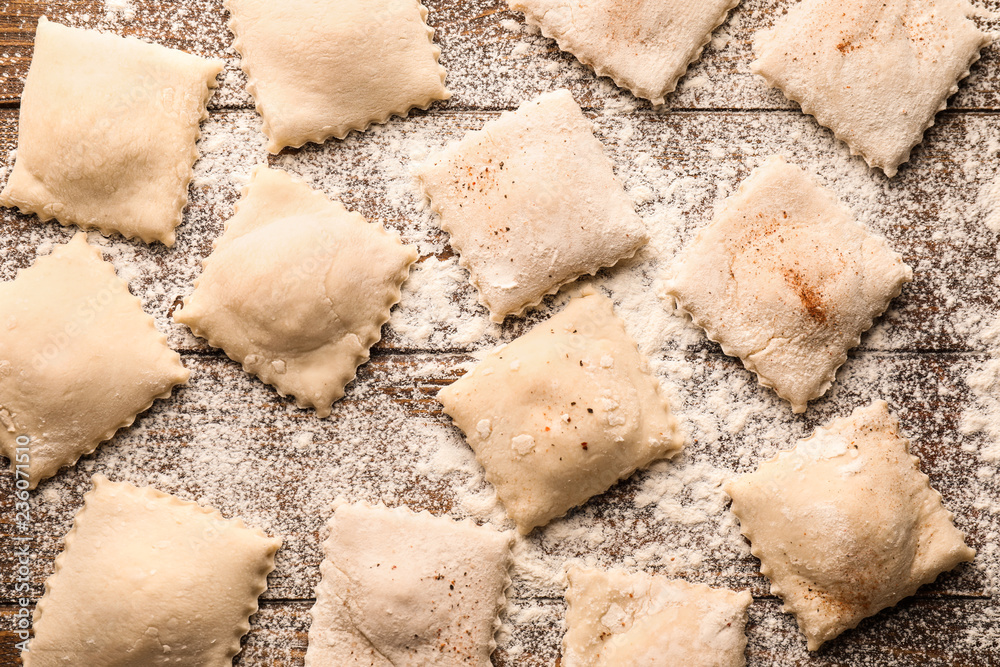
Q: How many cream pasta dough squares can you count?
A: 13